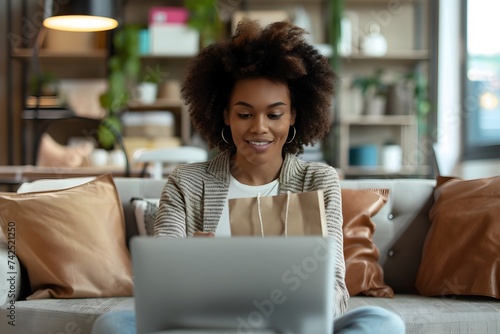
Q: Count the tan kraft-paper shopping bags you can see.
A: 1